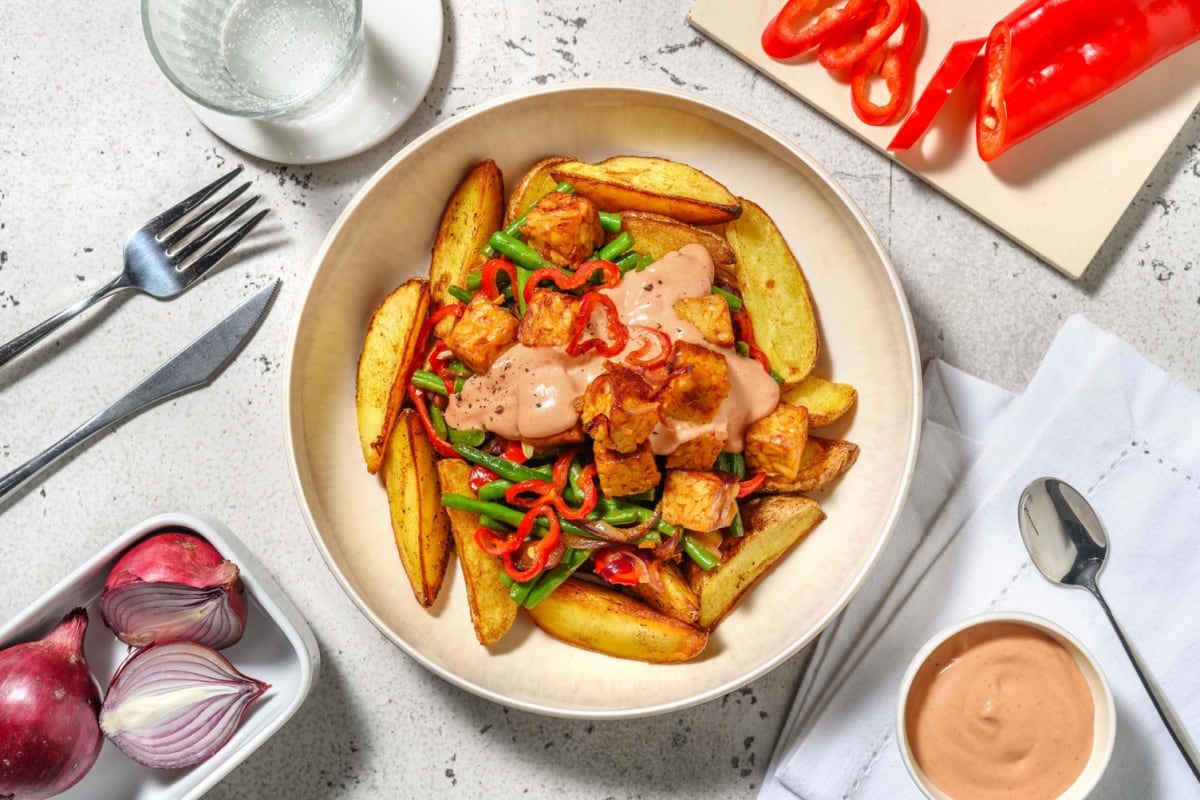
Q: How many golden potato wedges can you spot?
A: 13